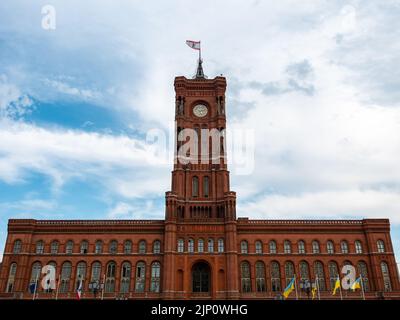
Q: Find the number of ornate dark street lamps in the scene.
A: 2